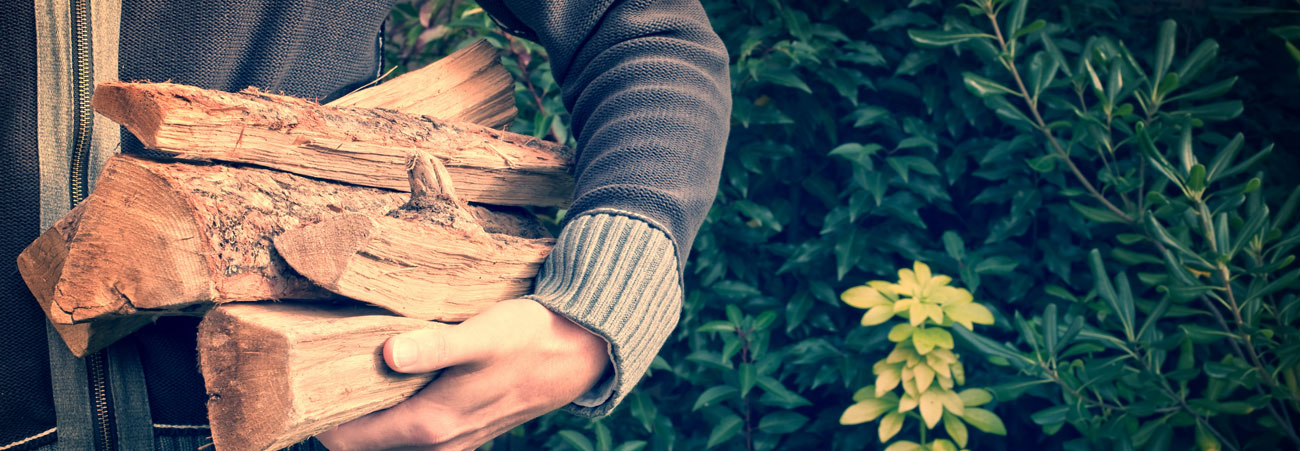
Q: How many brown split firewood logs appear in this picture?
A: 6